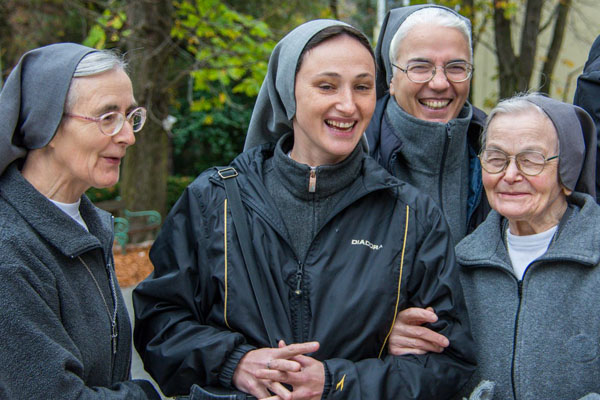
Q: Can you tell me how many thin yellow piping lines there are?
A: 2